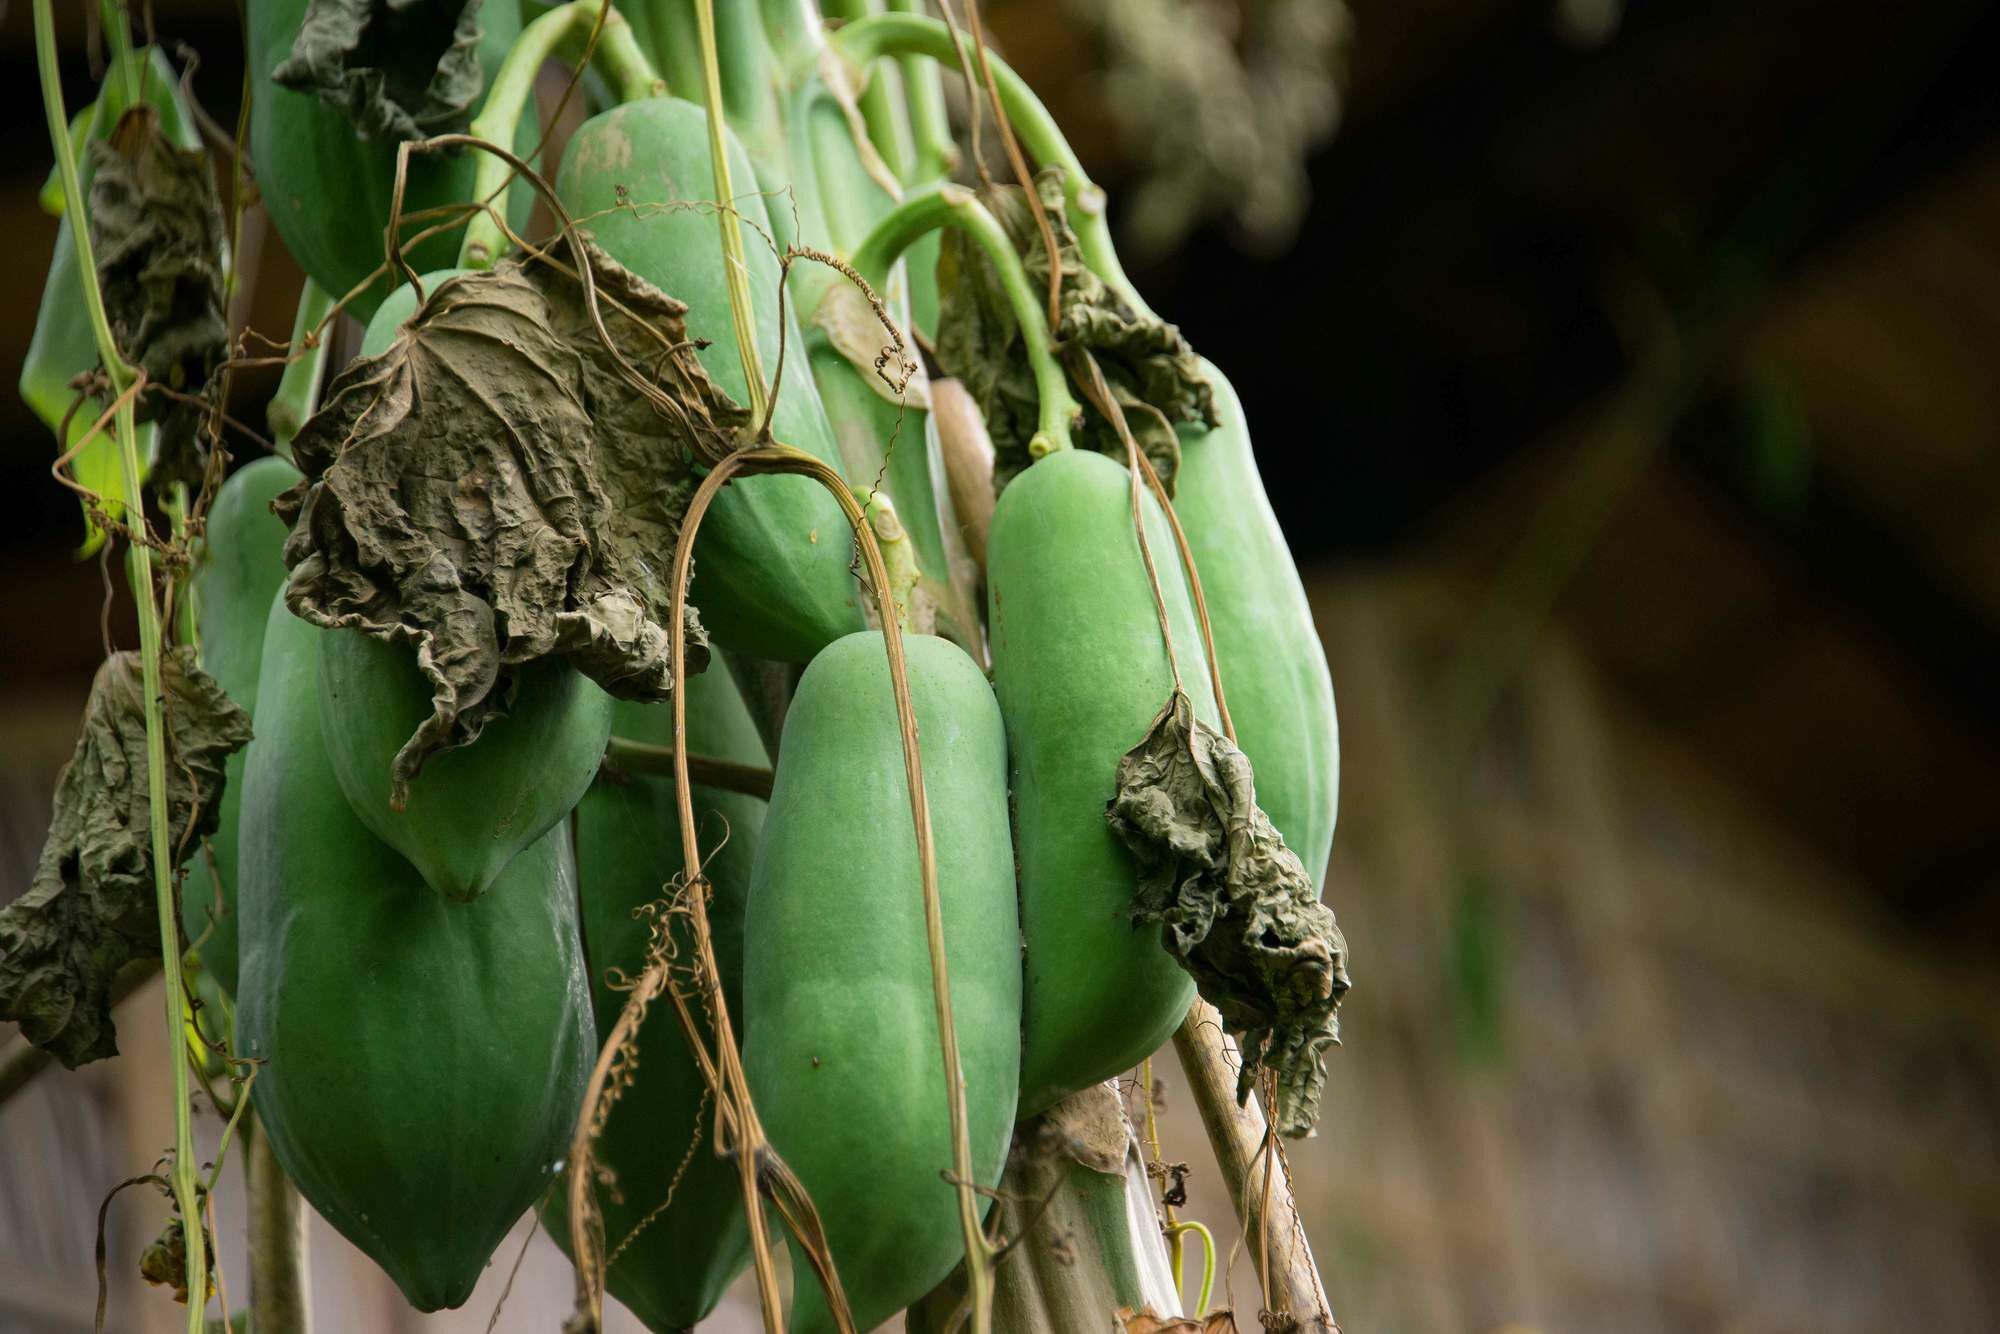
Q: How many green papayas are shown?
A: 9